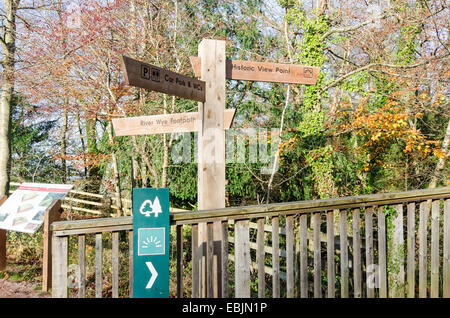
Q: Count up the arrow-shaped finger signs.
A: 3